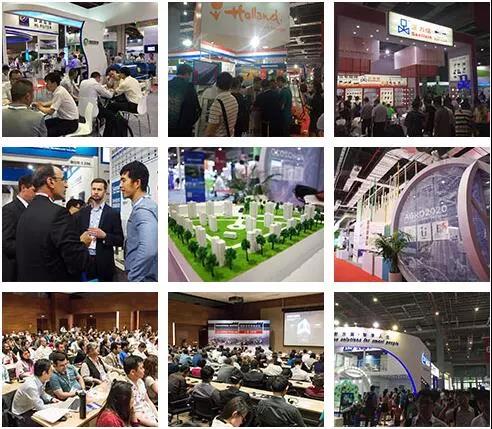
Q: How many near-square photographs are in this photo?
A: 9